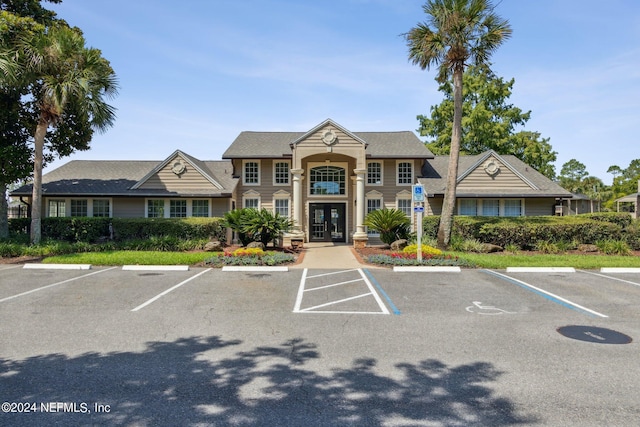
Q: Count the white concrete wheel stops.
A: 6